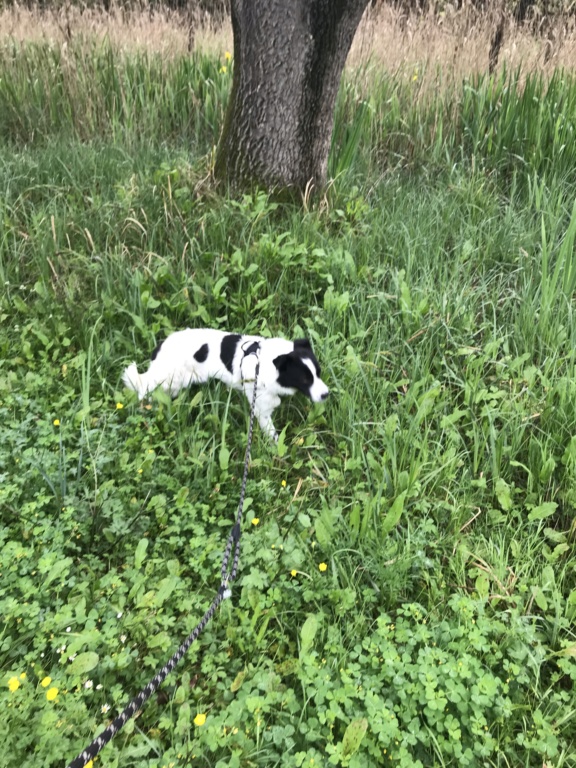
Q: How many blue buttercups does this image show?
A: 0